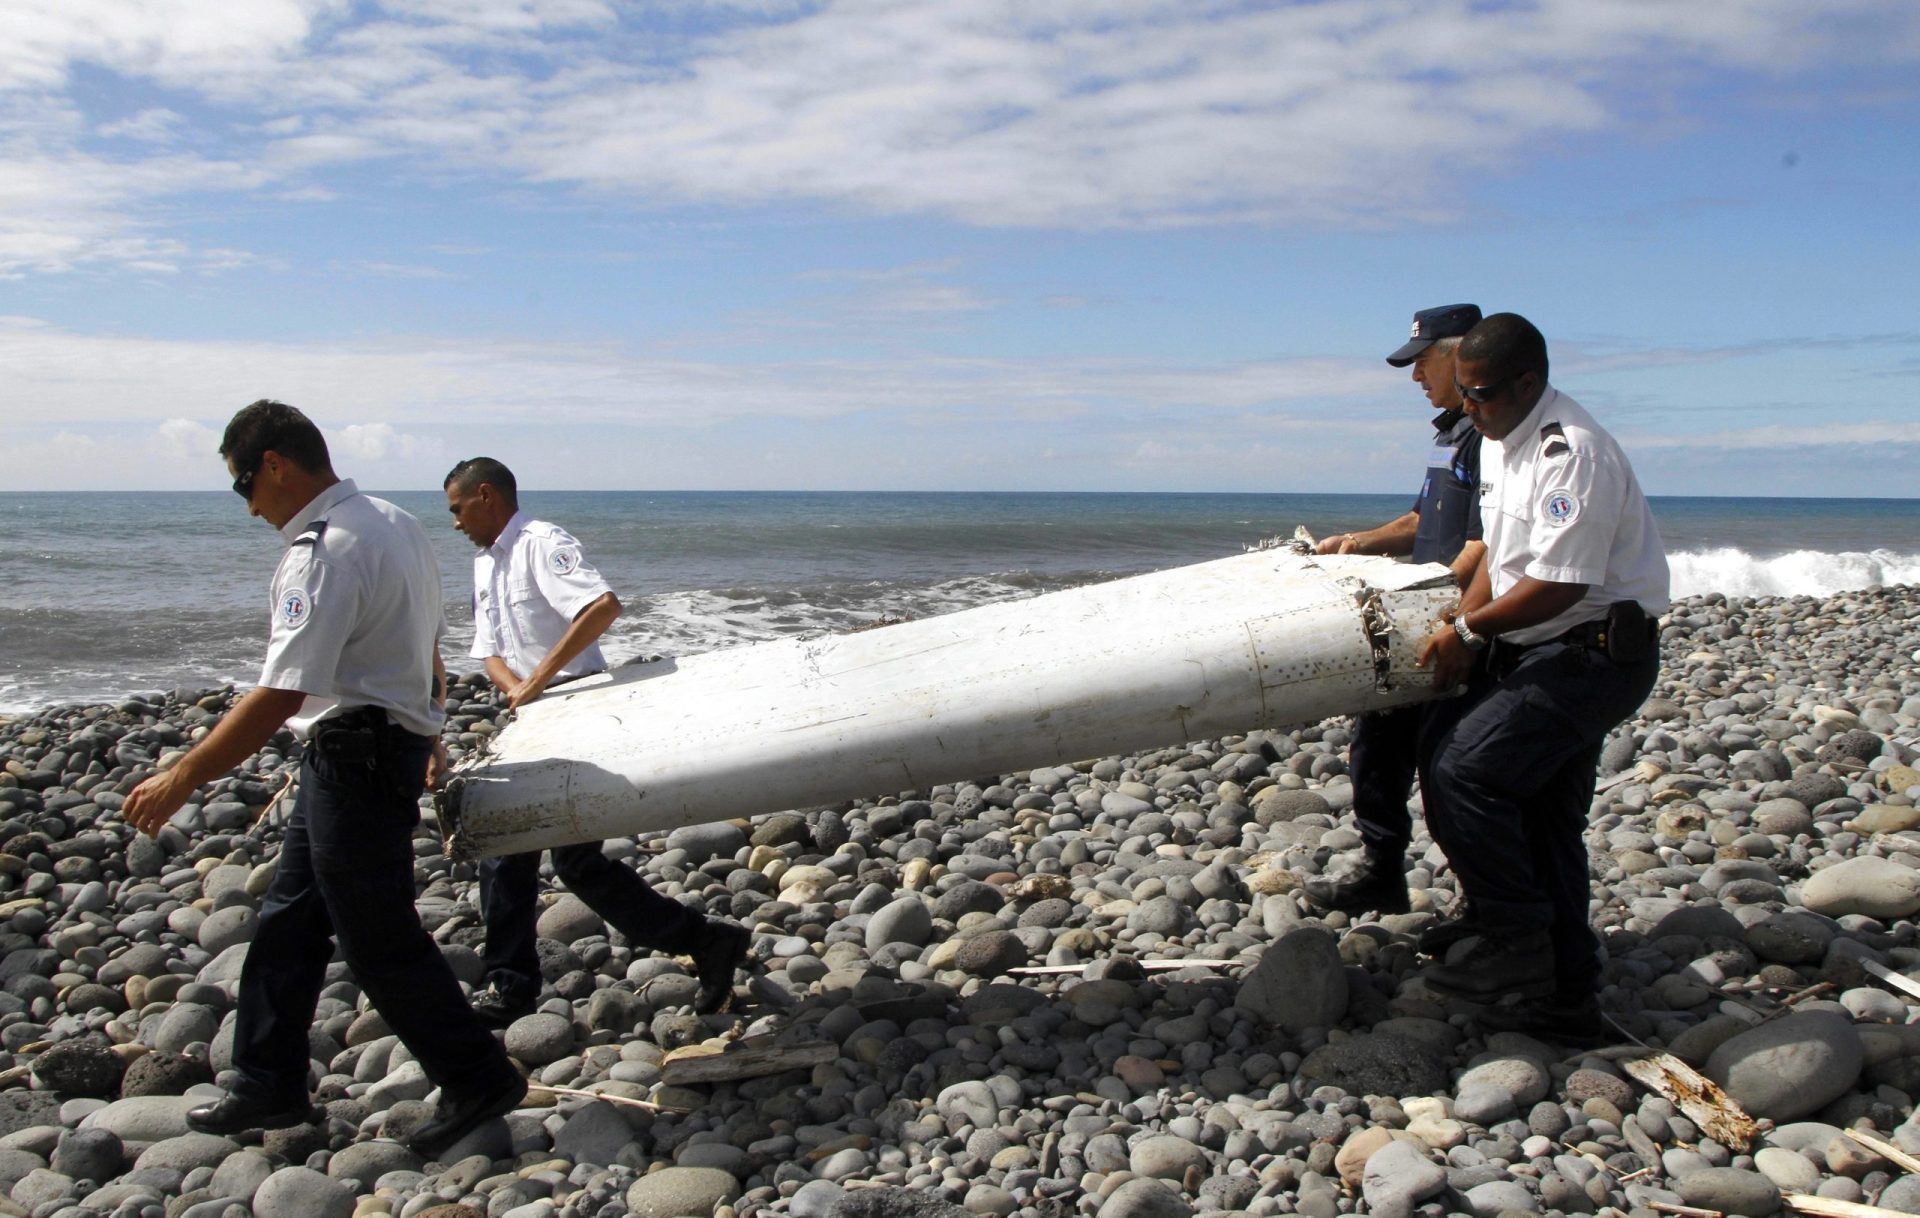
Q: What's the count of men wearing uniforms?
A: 4